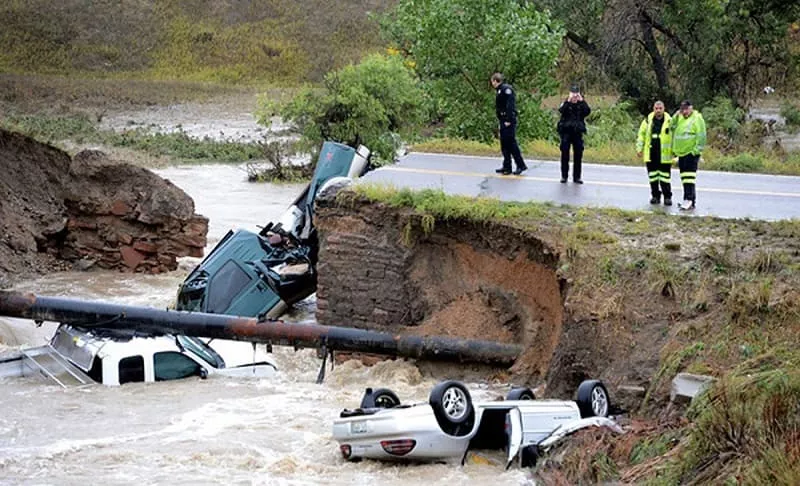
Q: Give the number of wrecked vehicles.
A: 3